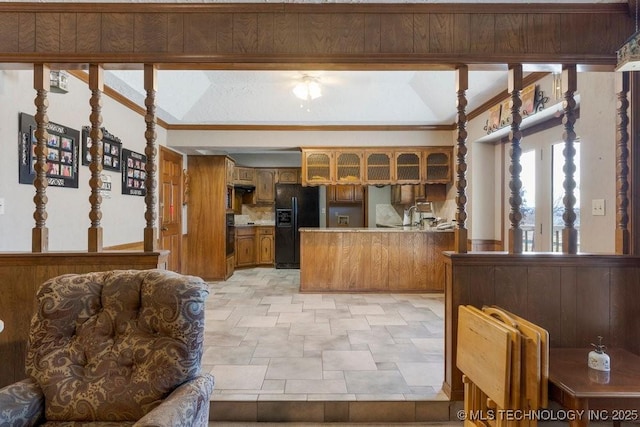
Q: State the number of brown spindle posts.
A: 7